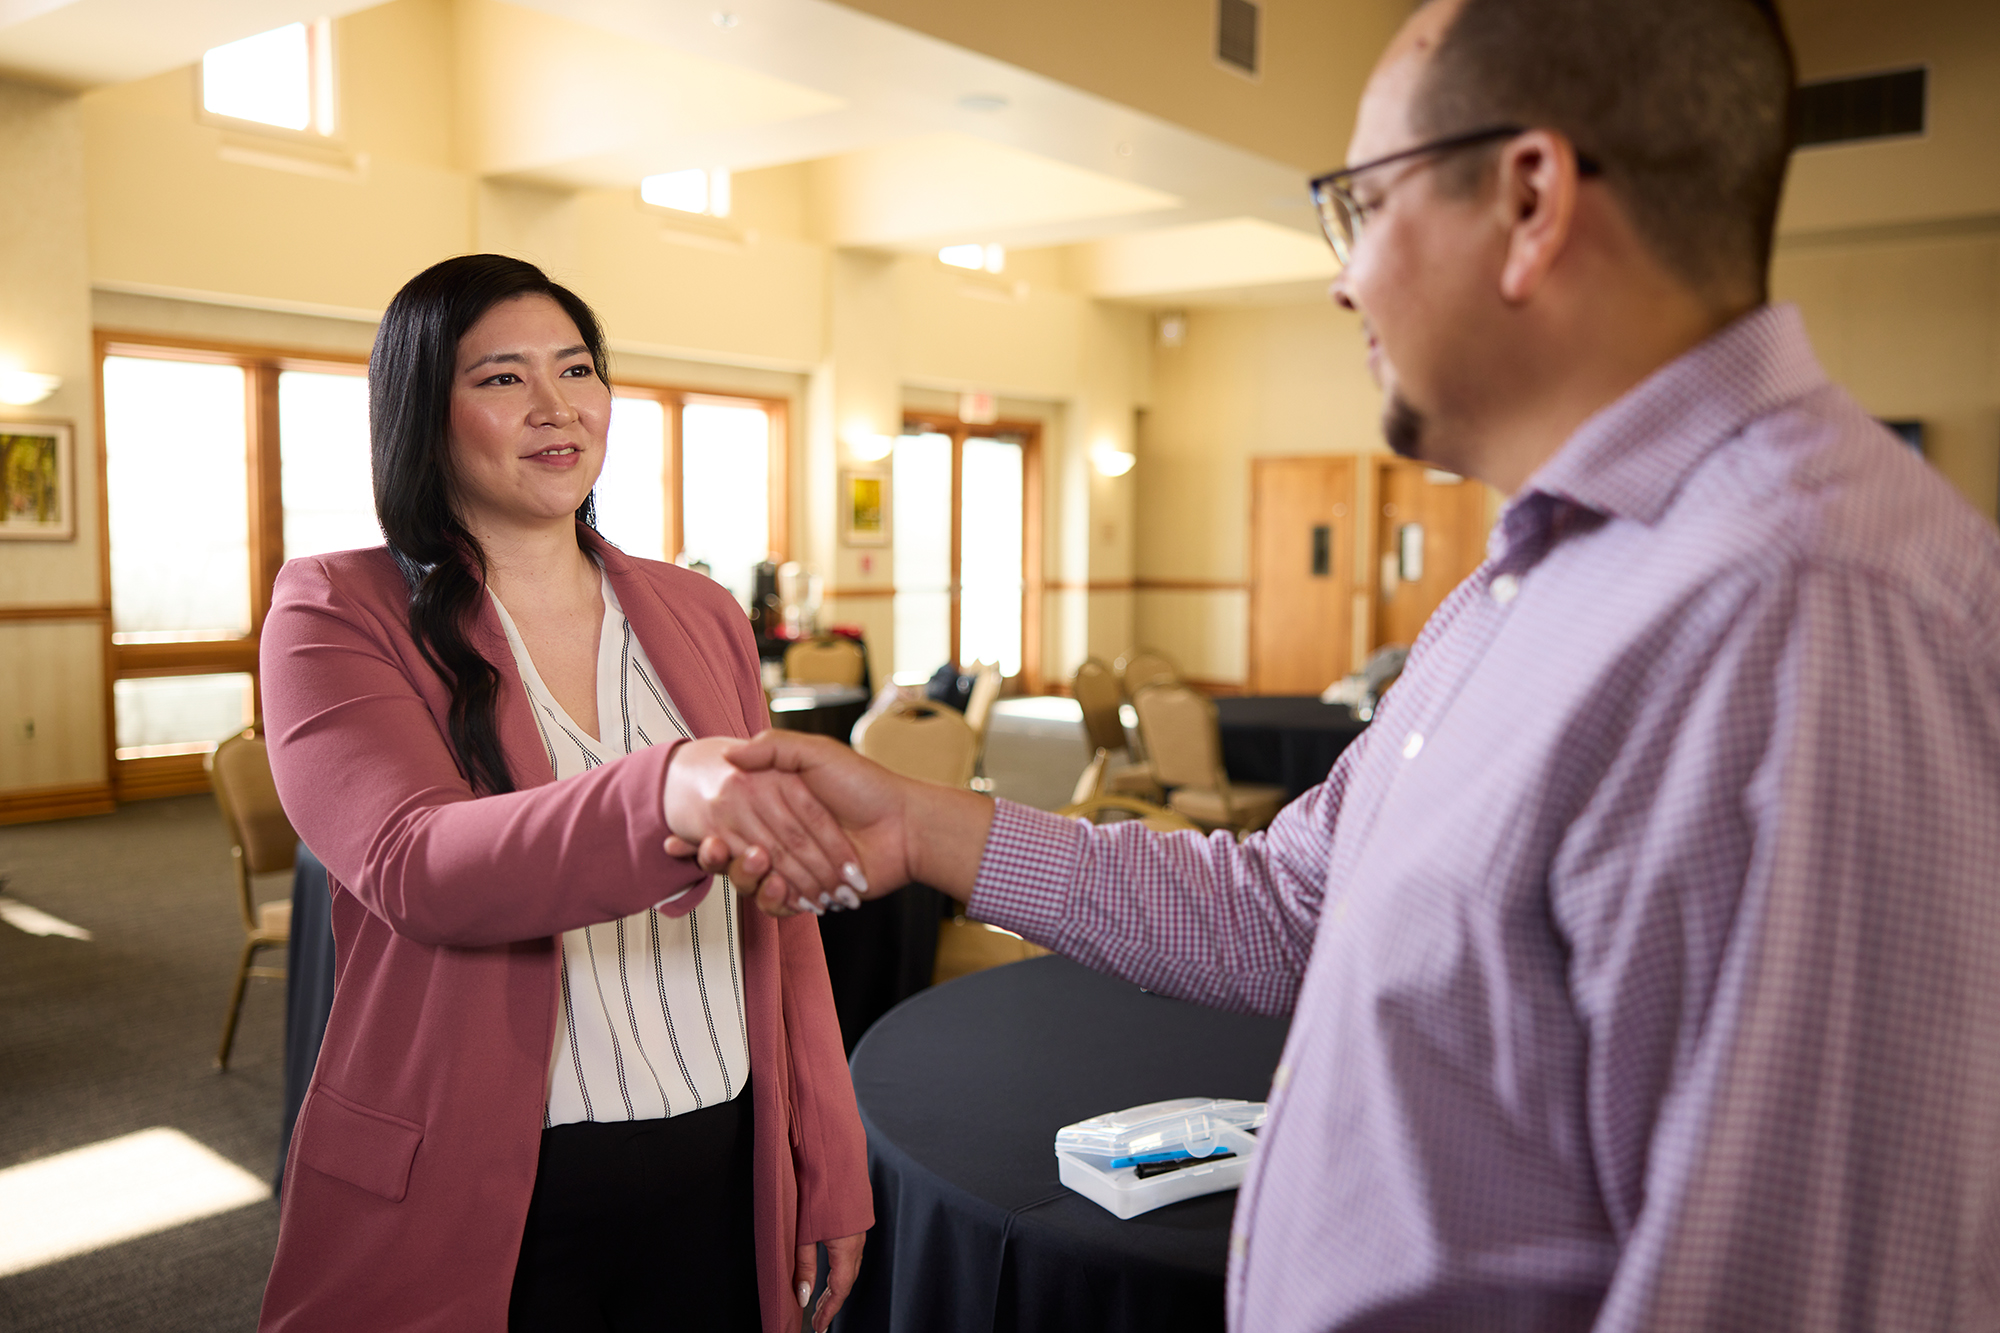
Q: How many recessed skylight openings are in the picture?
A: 3